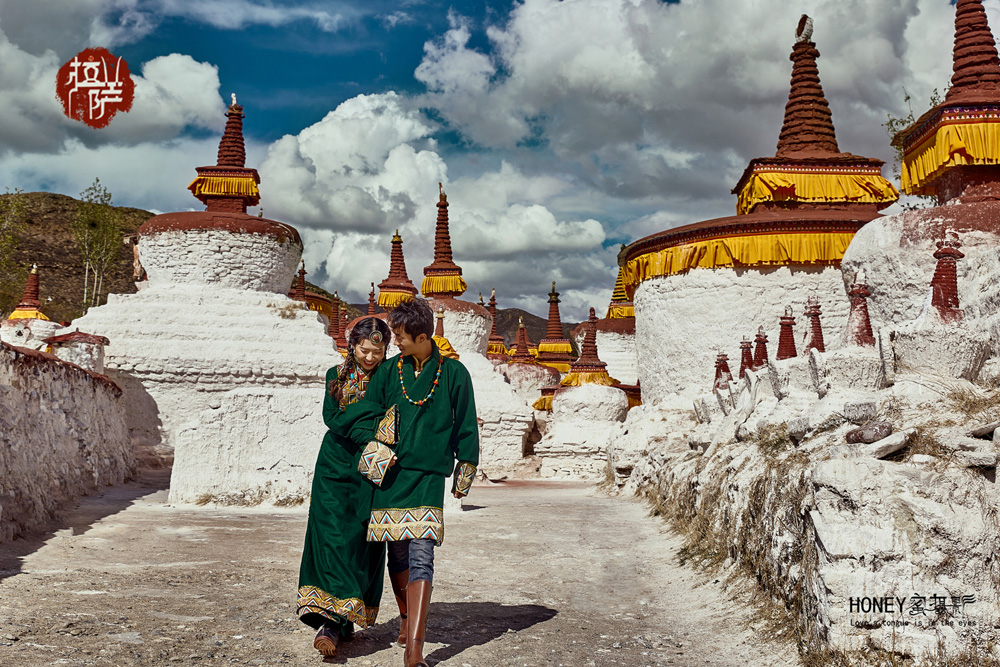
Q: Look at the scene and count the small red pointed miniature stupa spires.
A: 7